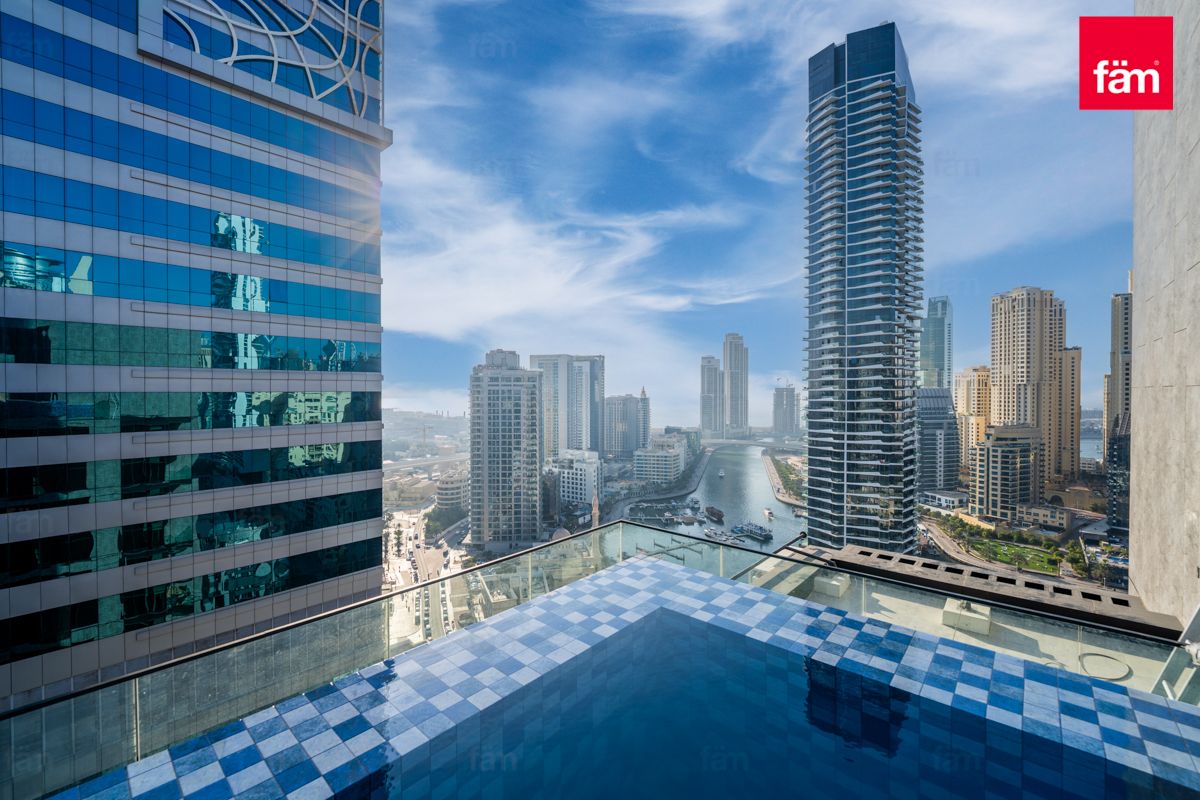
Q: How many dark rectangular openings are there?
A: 11